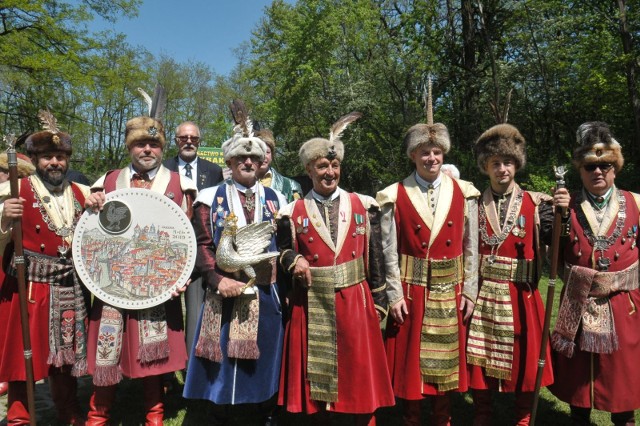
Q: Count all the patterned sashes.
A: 7